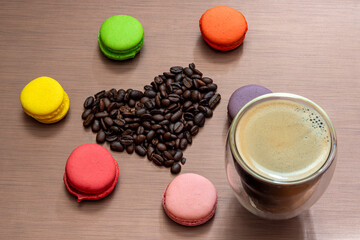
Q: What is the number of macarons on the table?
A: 6